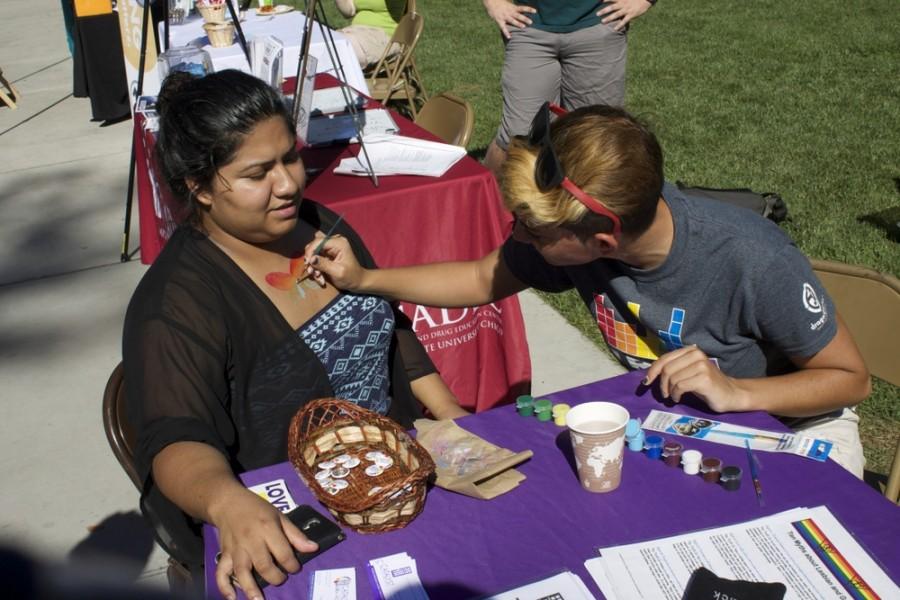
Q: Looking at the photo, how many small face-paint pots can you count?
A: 9